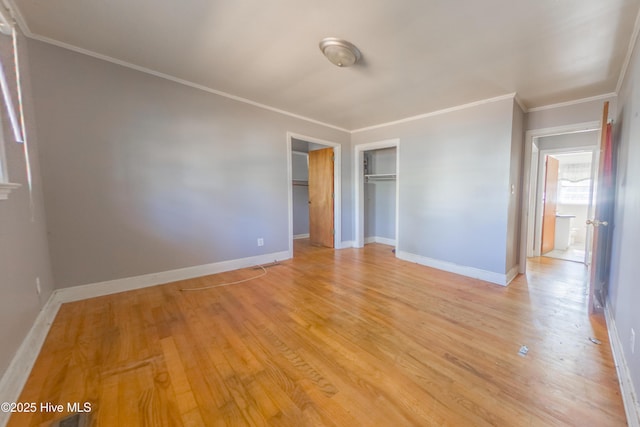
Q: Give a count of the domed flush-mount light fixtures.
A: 1